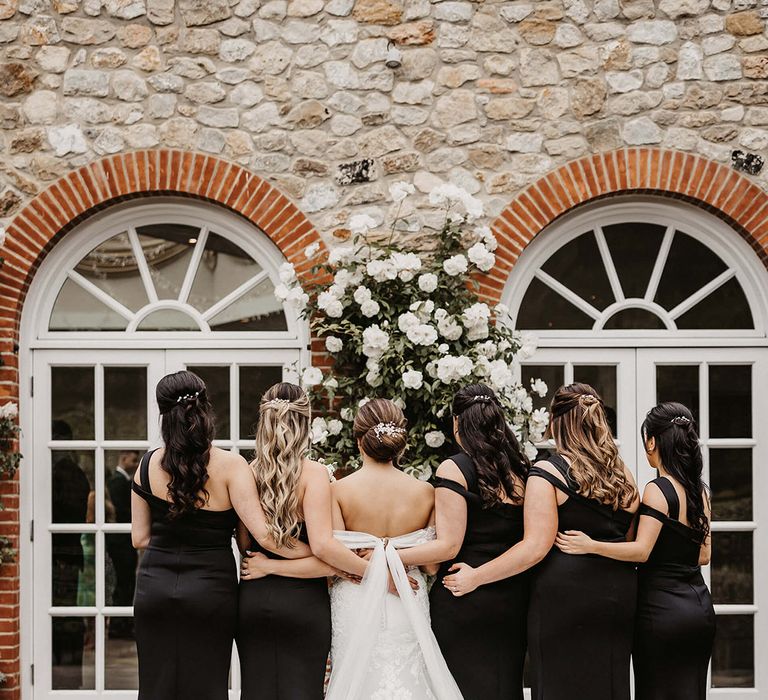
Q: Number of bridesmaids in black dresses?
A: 5